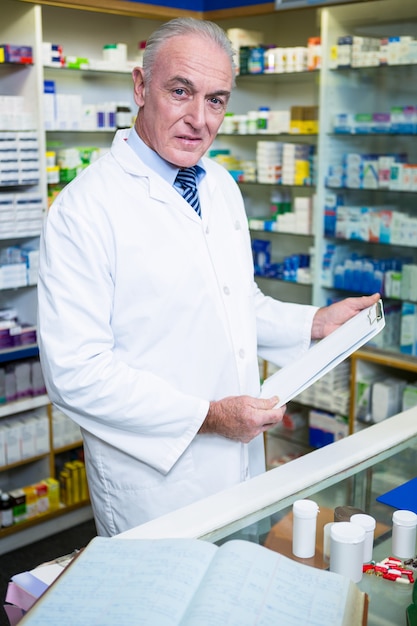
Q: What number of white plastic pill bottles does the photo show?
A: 4